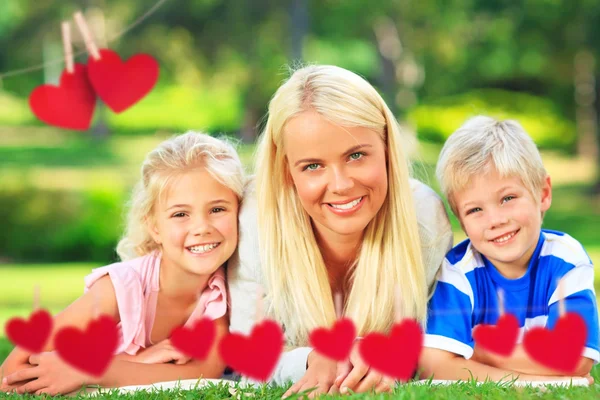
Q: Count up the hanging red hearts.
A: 10